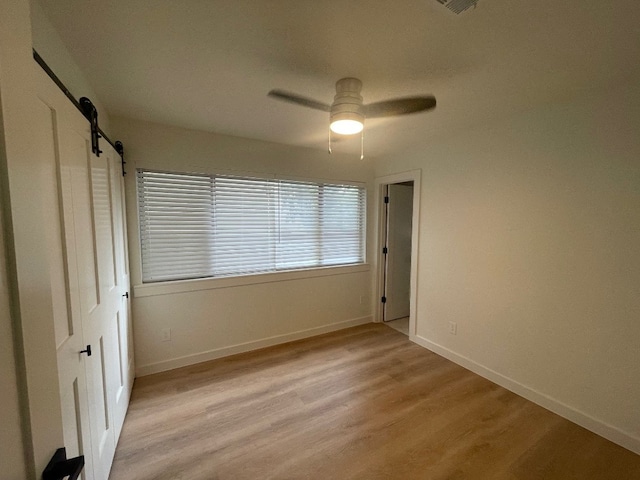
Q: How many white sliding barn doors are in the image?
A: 2